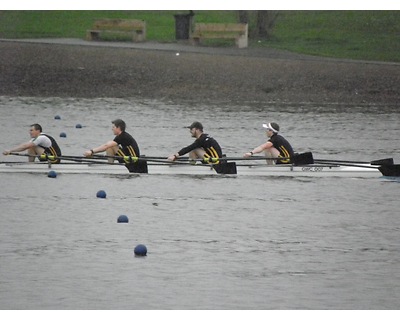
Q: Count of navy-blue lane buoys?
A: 7